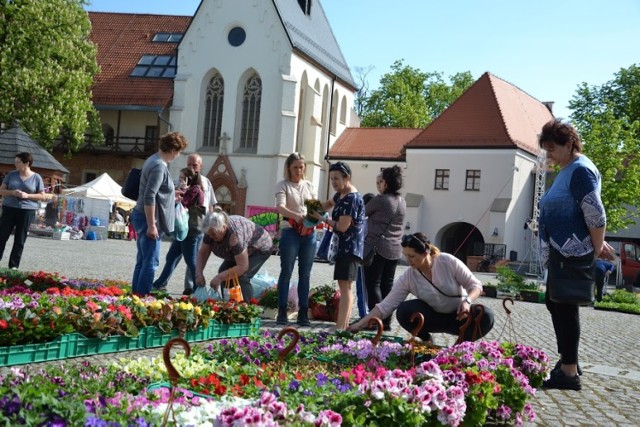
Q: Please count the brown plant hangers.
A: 7